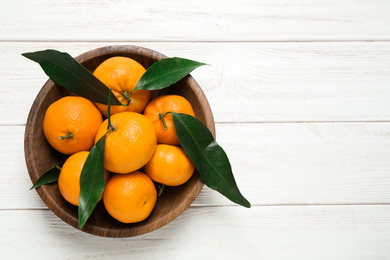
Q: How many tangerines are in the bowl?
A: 7